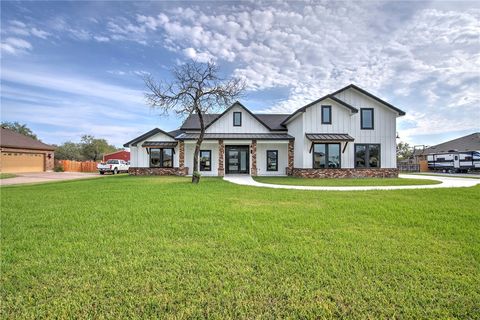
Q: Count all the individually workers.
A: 0